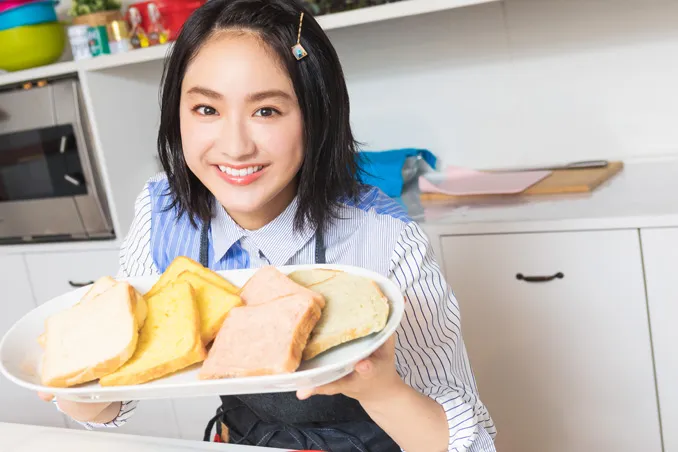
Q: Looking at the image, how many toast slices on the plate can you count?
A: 9